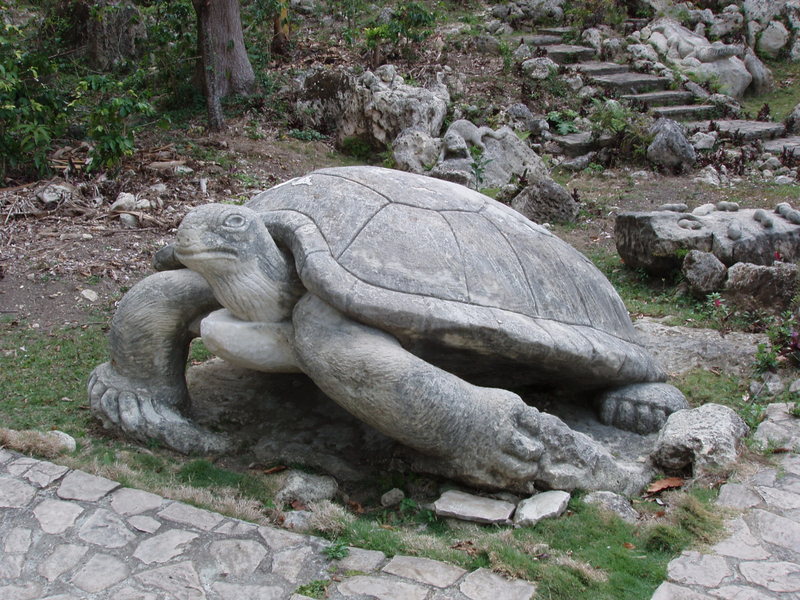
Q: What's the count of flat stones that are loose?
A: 2